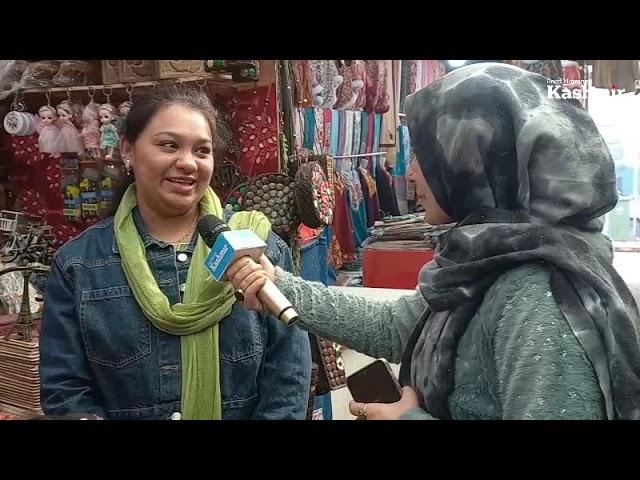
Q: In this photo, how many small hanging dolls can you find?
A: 5